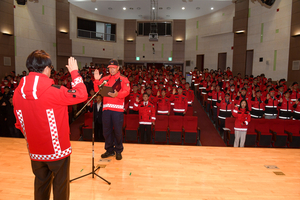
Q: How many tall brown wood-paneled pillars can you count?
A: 6